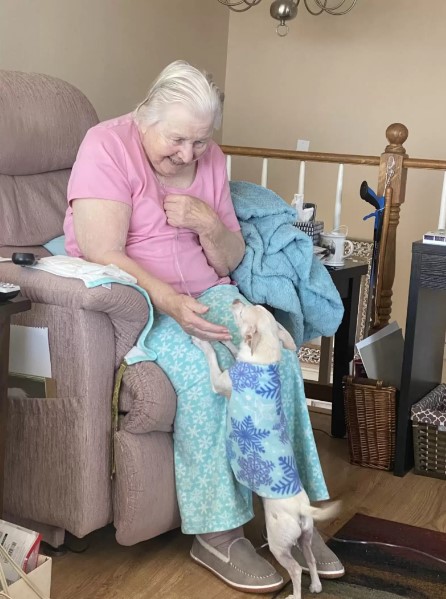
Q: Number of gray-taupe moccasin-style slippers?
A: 2